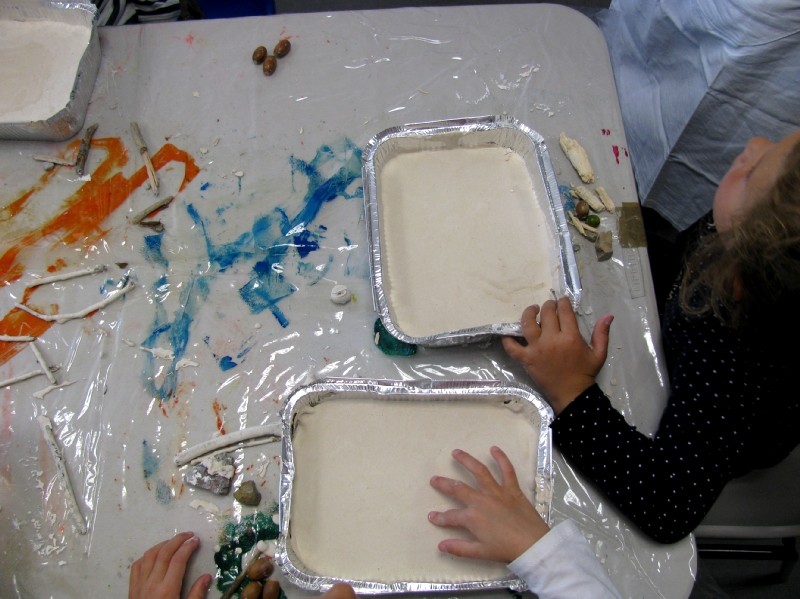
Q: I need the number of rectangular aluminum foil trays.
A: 3